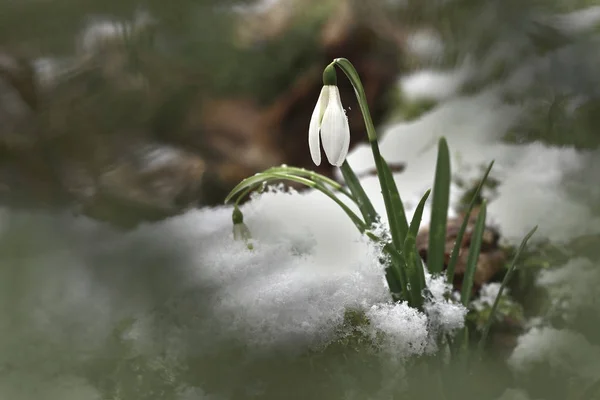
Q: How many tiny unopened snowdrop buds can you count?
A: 1